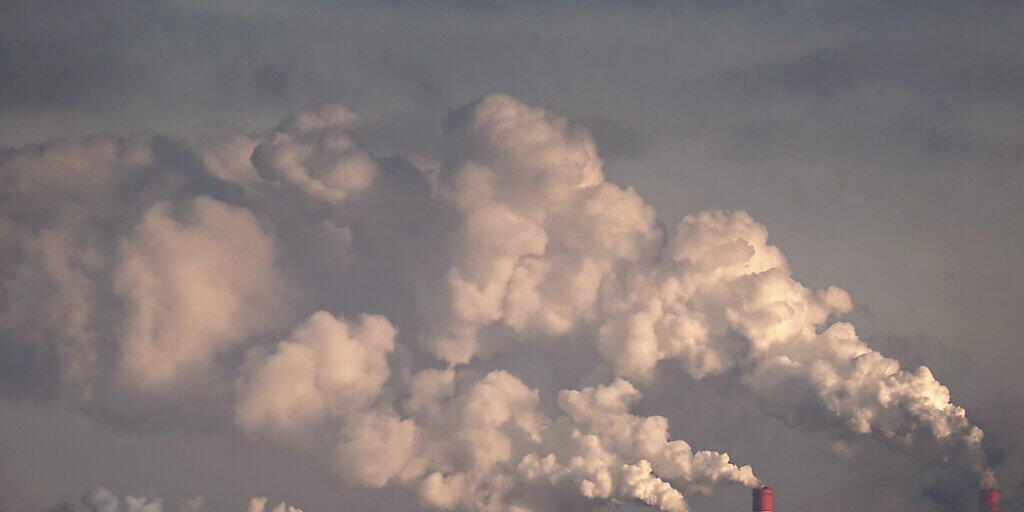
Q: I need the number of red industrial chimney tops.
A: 2